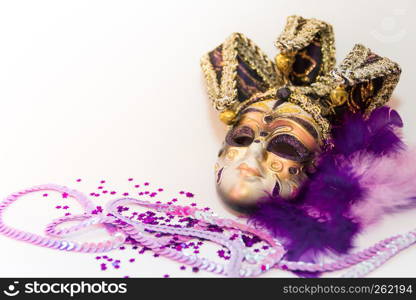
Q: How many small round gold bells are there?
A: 3